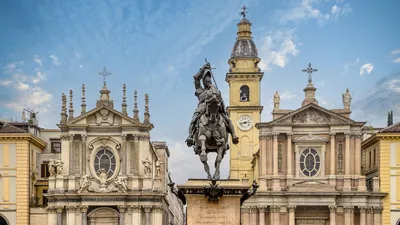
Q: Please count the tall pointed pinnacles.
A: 6